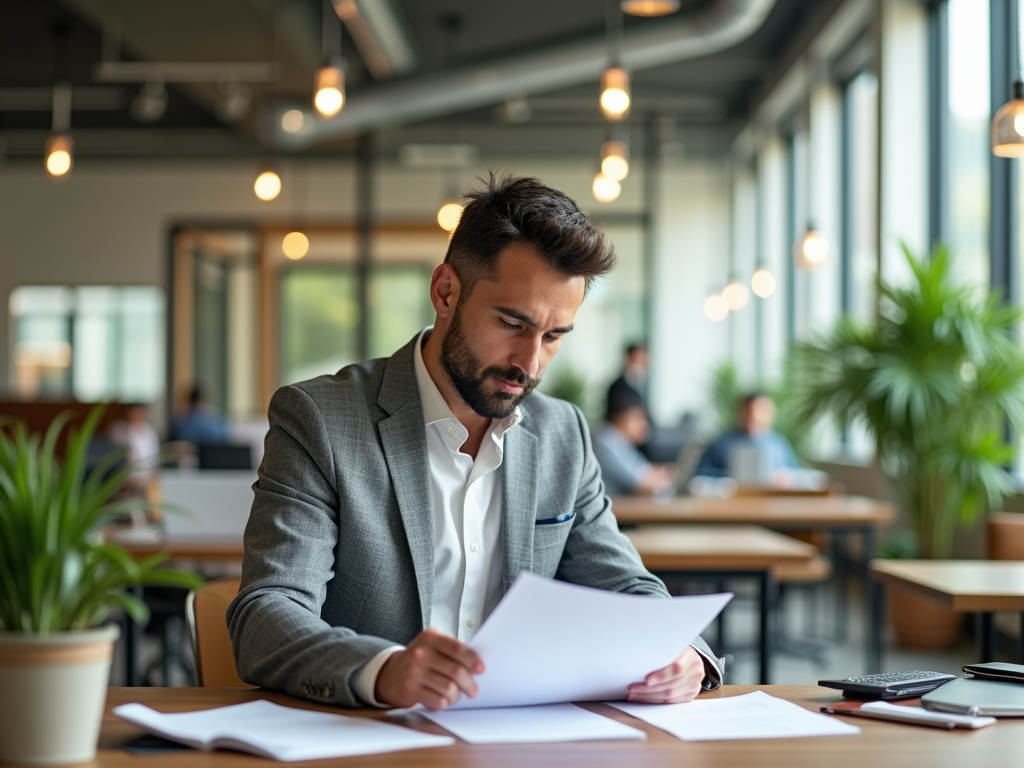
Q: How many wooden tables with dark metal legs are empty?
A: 2